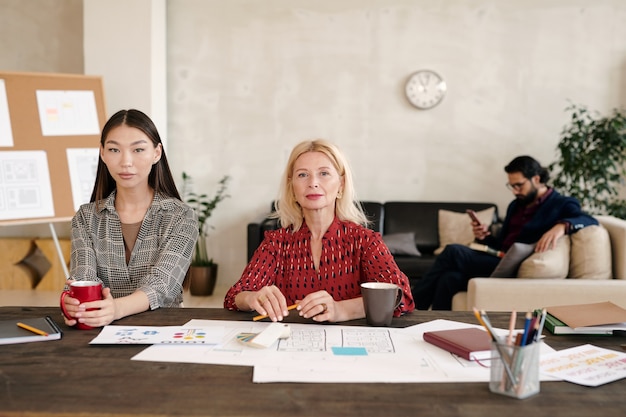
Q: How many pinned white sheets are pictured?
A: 4